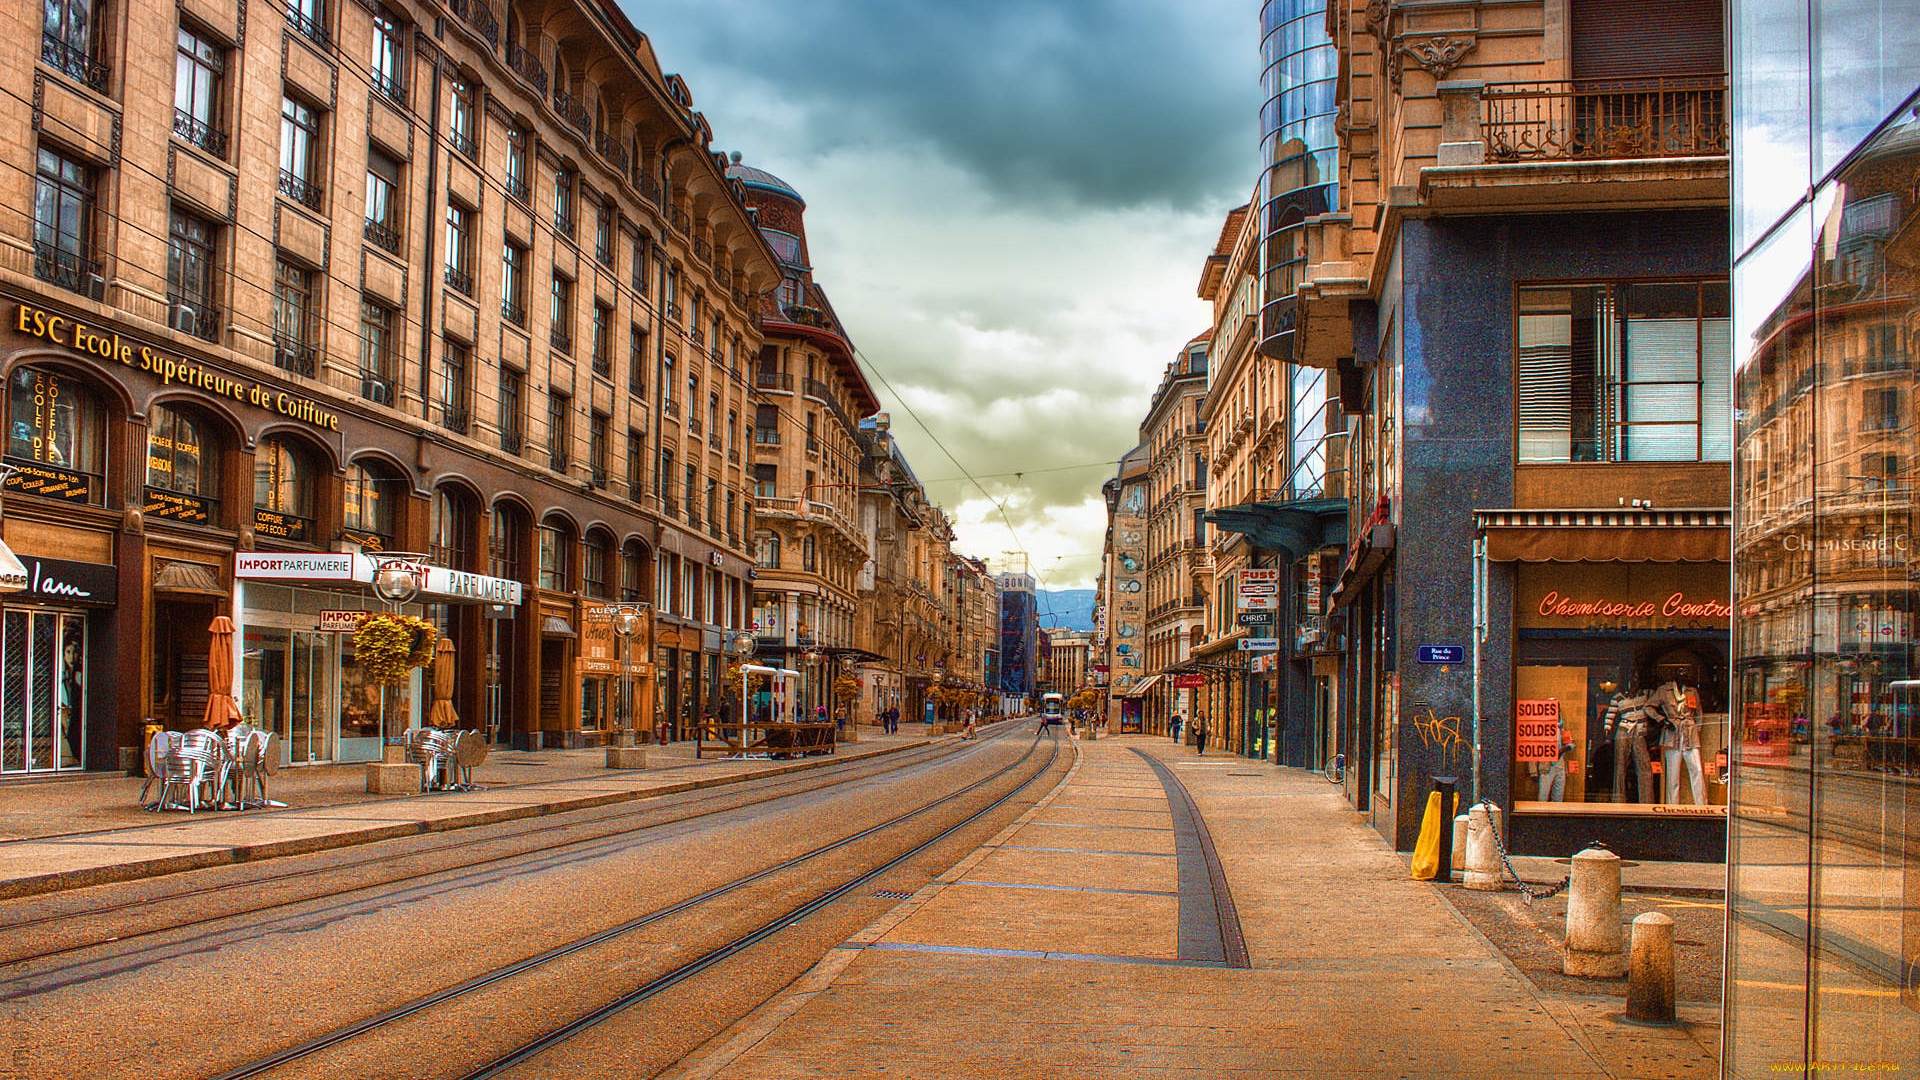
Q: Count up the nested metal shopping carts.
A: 0